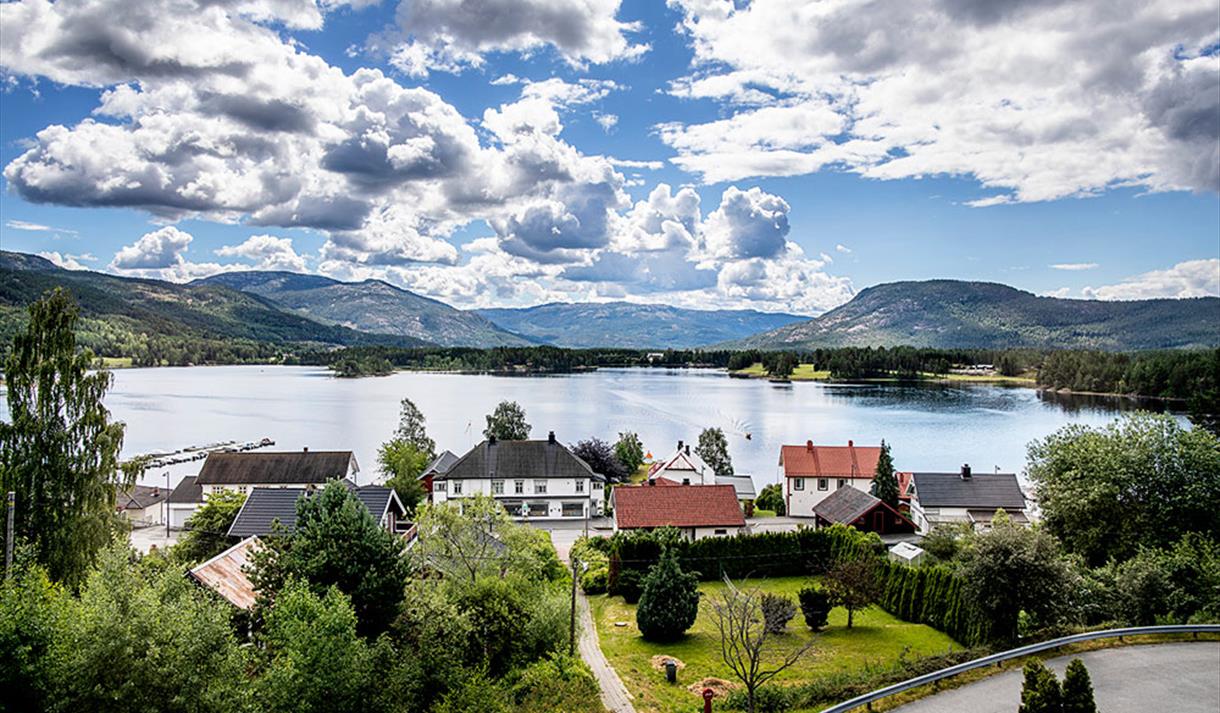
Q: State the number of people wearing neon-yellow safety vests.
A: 0